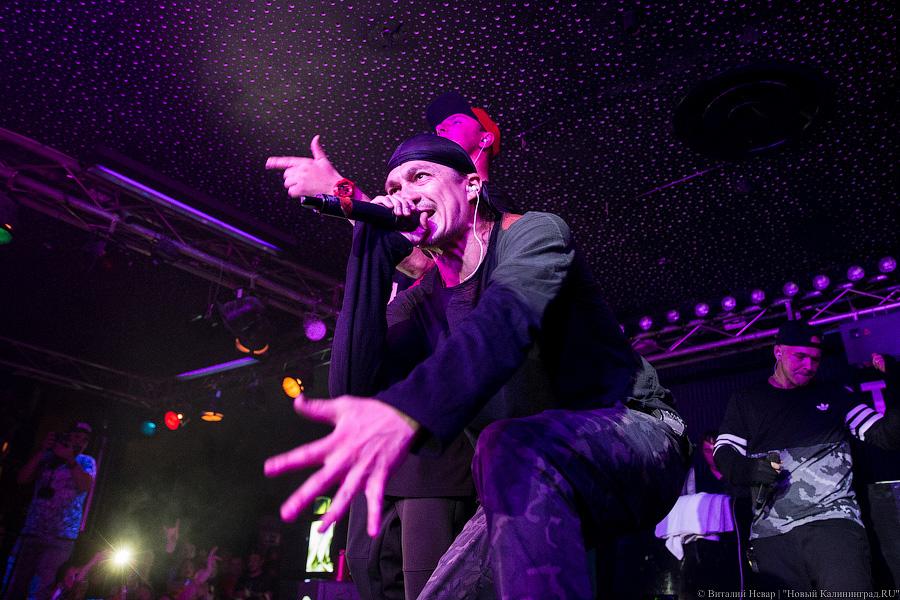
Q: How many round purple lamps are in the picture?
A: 10